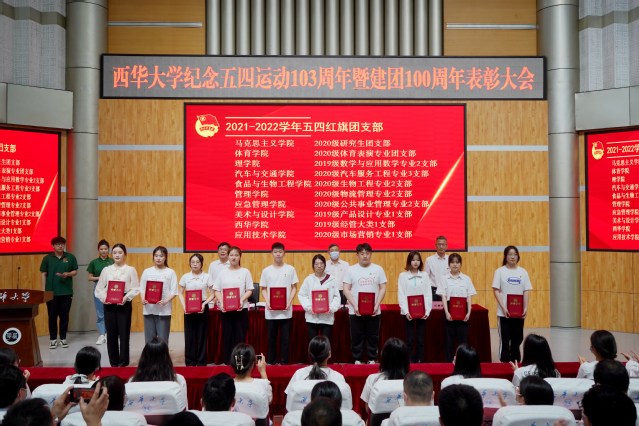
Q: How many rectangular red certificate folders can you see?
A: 10